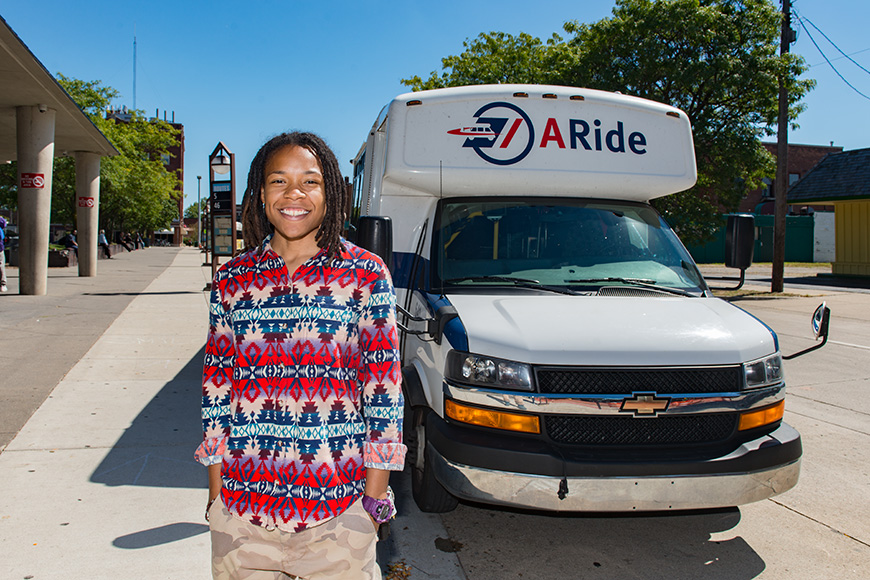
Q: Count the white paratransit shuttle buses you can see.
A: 1